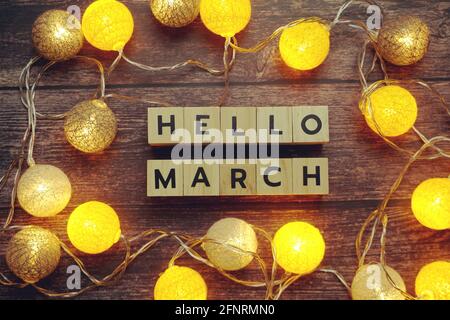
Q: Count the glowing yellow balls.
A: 9